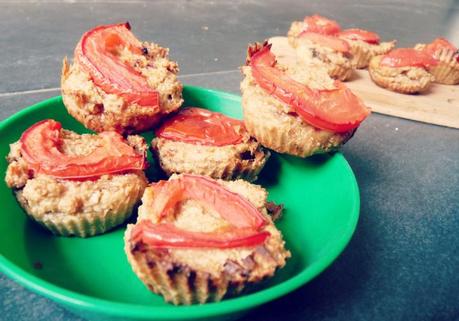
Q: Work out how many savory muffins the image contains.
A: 10